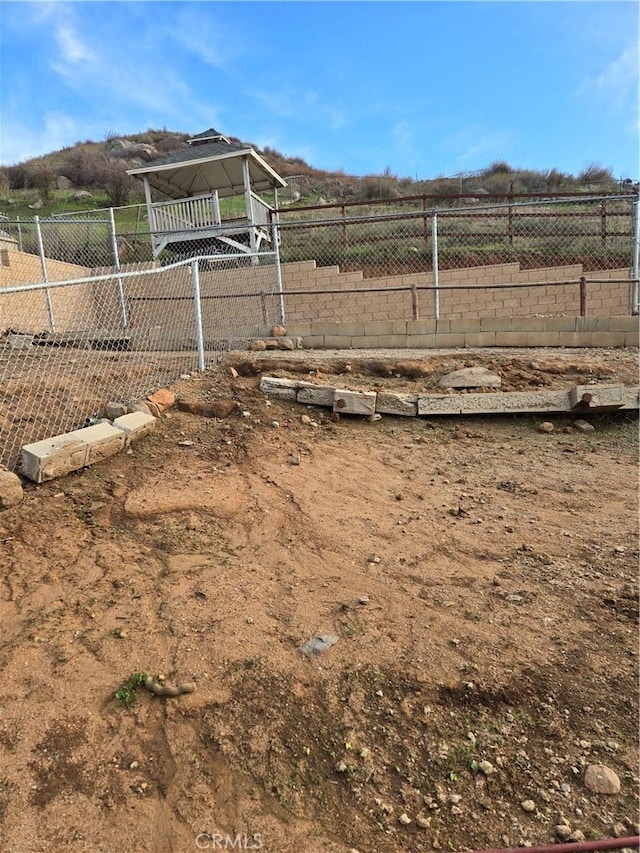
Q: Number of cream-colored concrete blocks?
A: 3